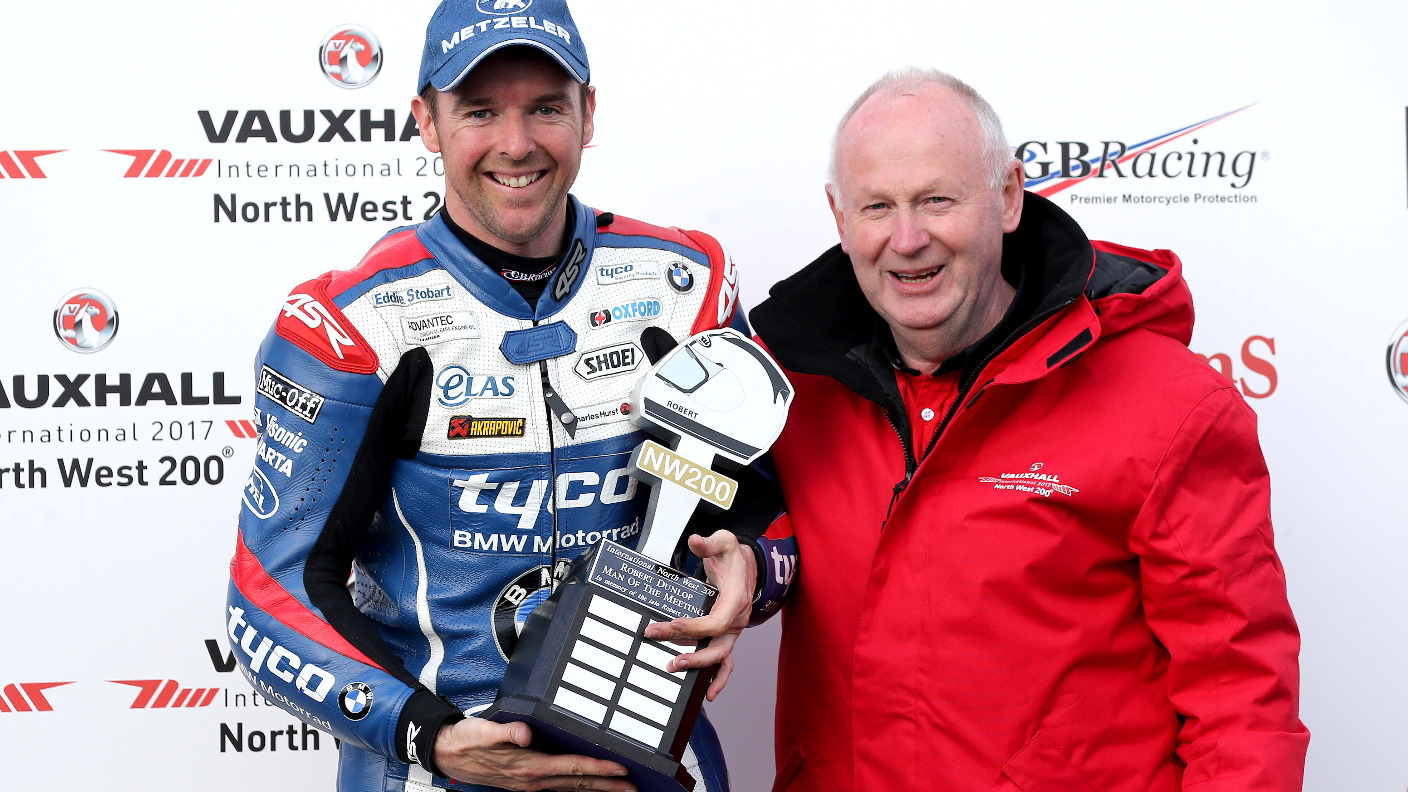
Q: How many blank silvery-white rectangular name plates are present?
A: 10